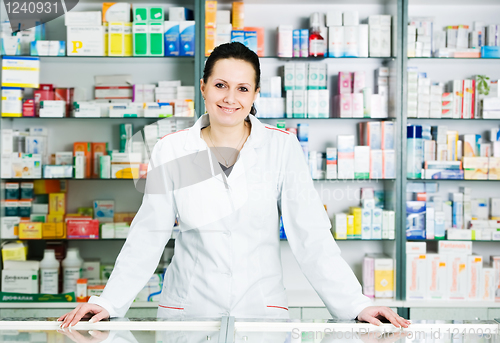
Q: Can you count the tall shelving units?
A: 3